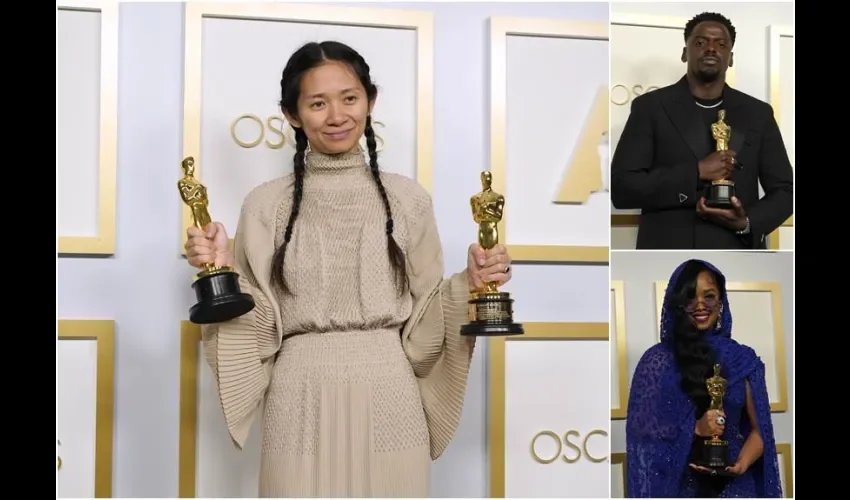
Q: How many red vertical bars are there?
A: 0